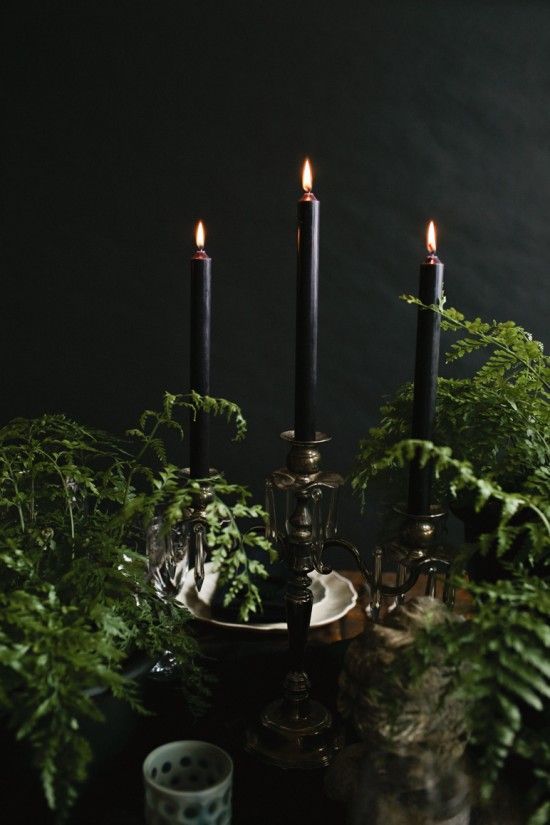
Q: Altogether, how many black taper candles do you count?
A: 3